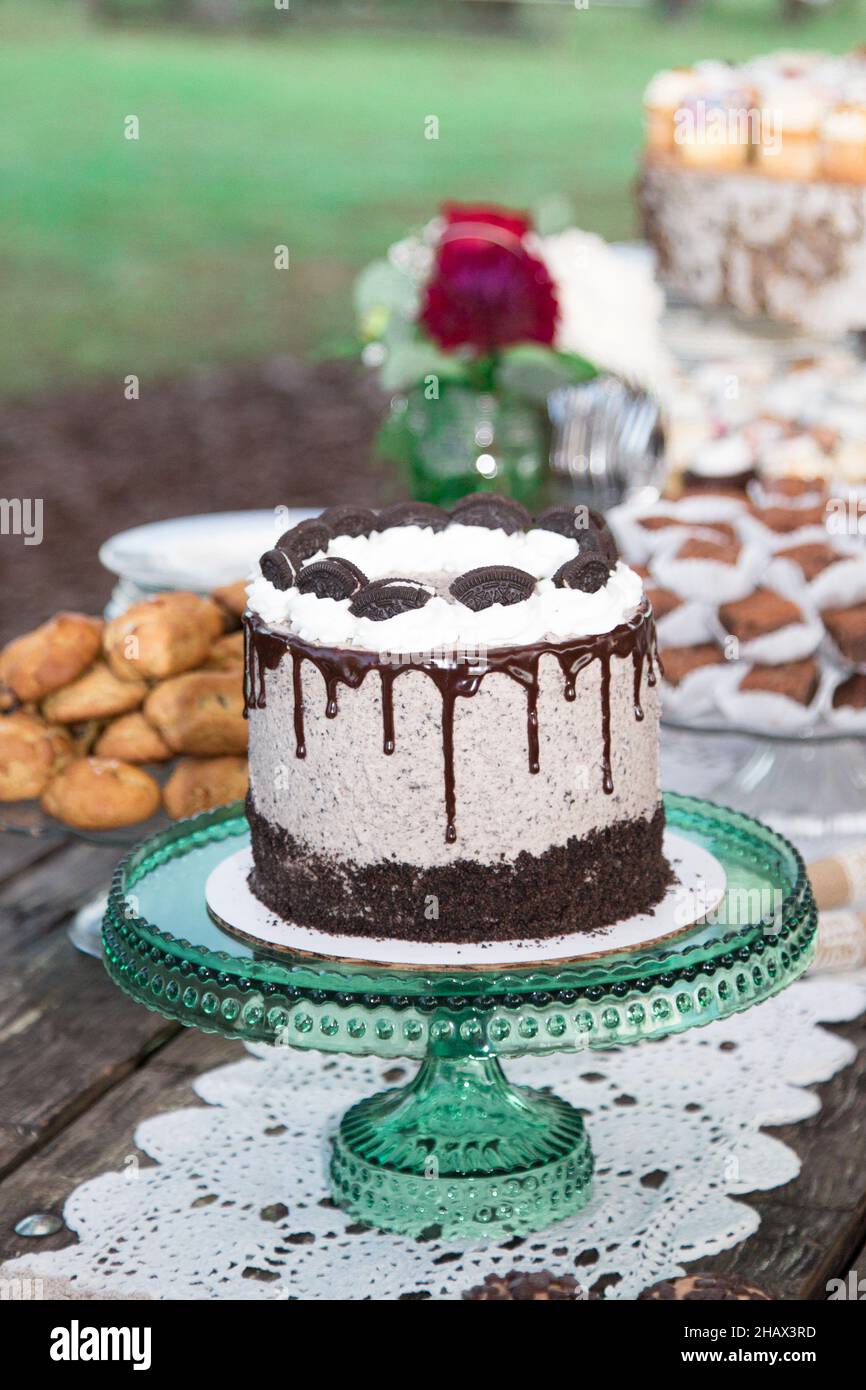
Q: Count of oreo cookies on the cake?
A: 11